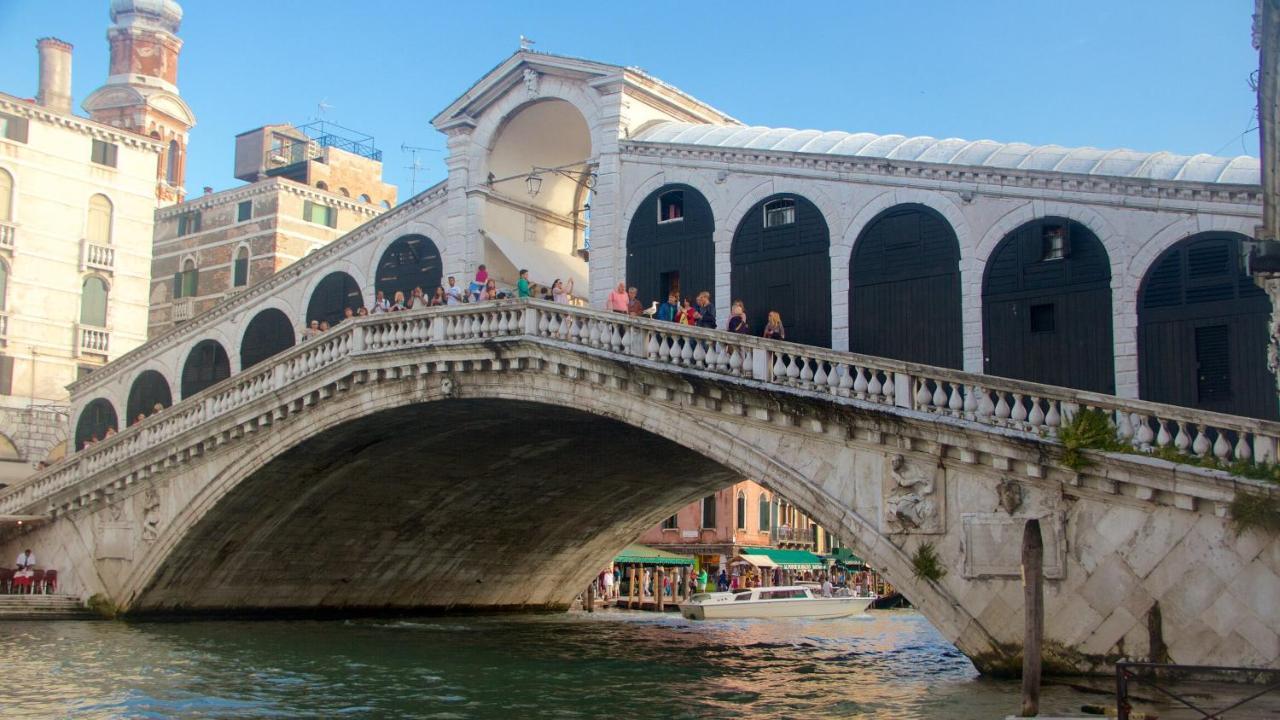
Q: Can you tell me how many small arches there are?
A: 11